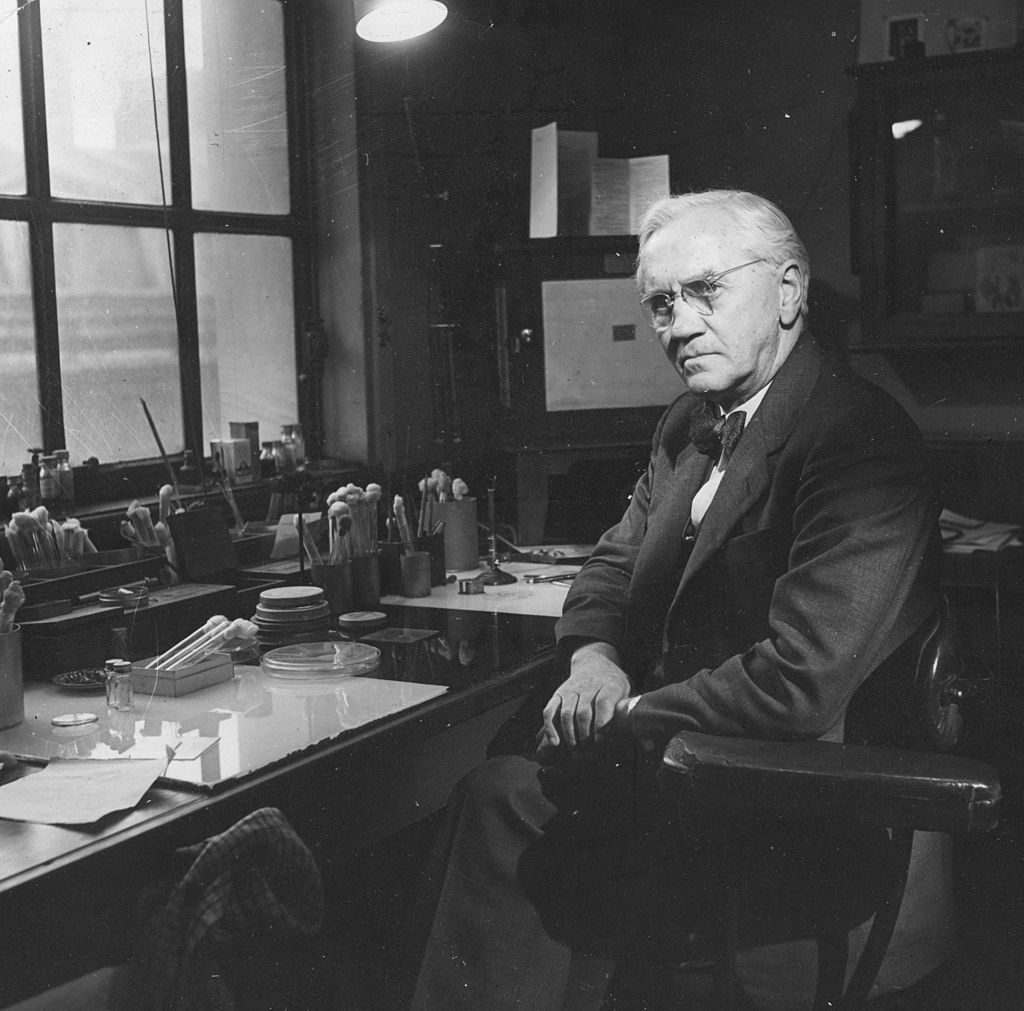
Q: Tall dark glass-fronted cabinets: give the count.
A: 1